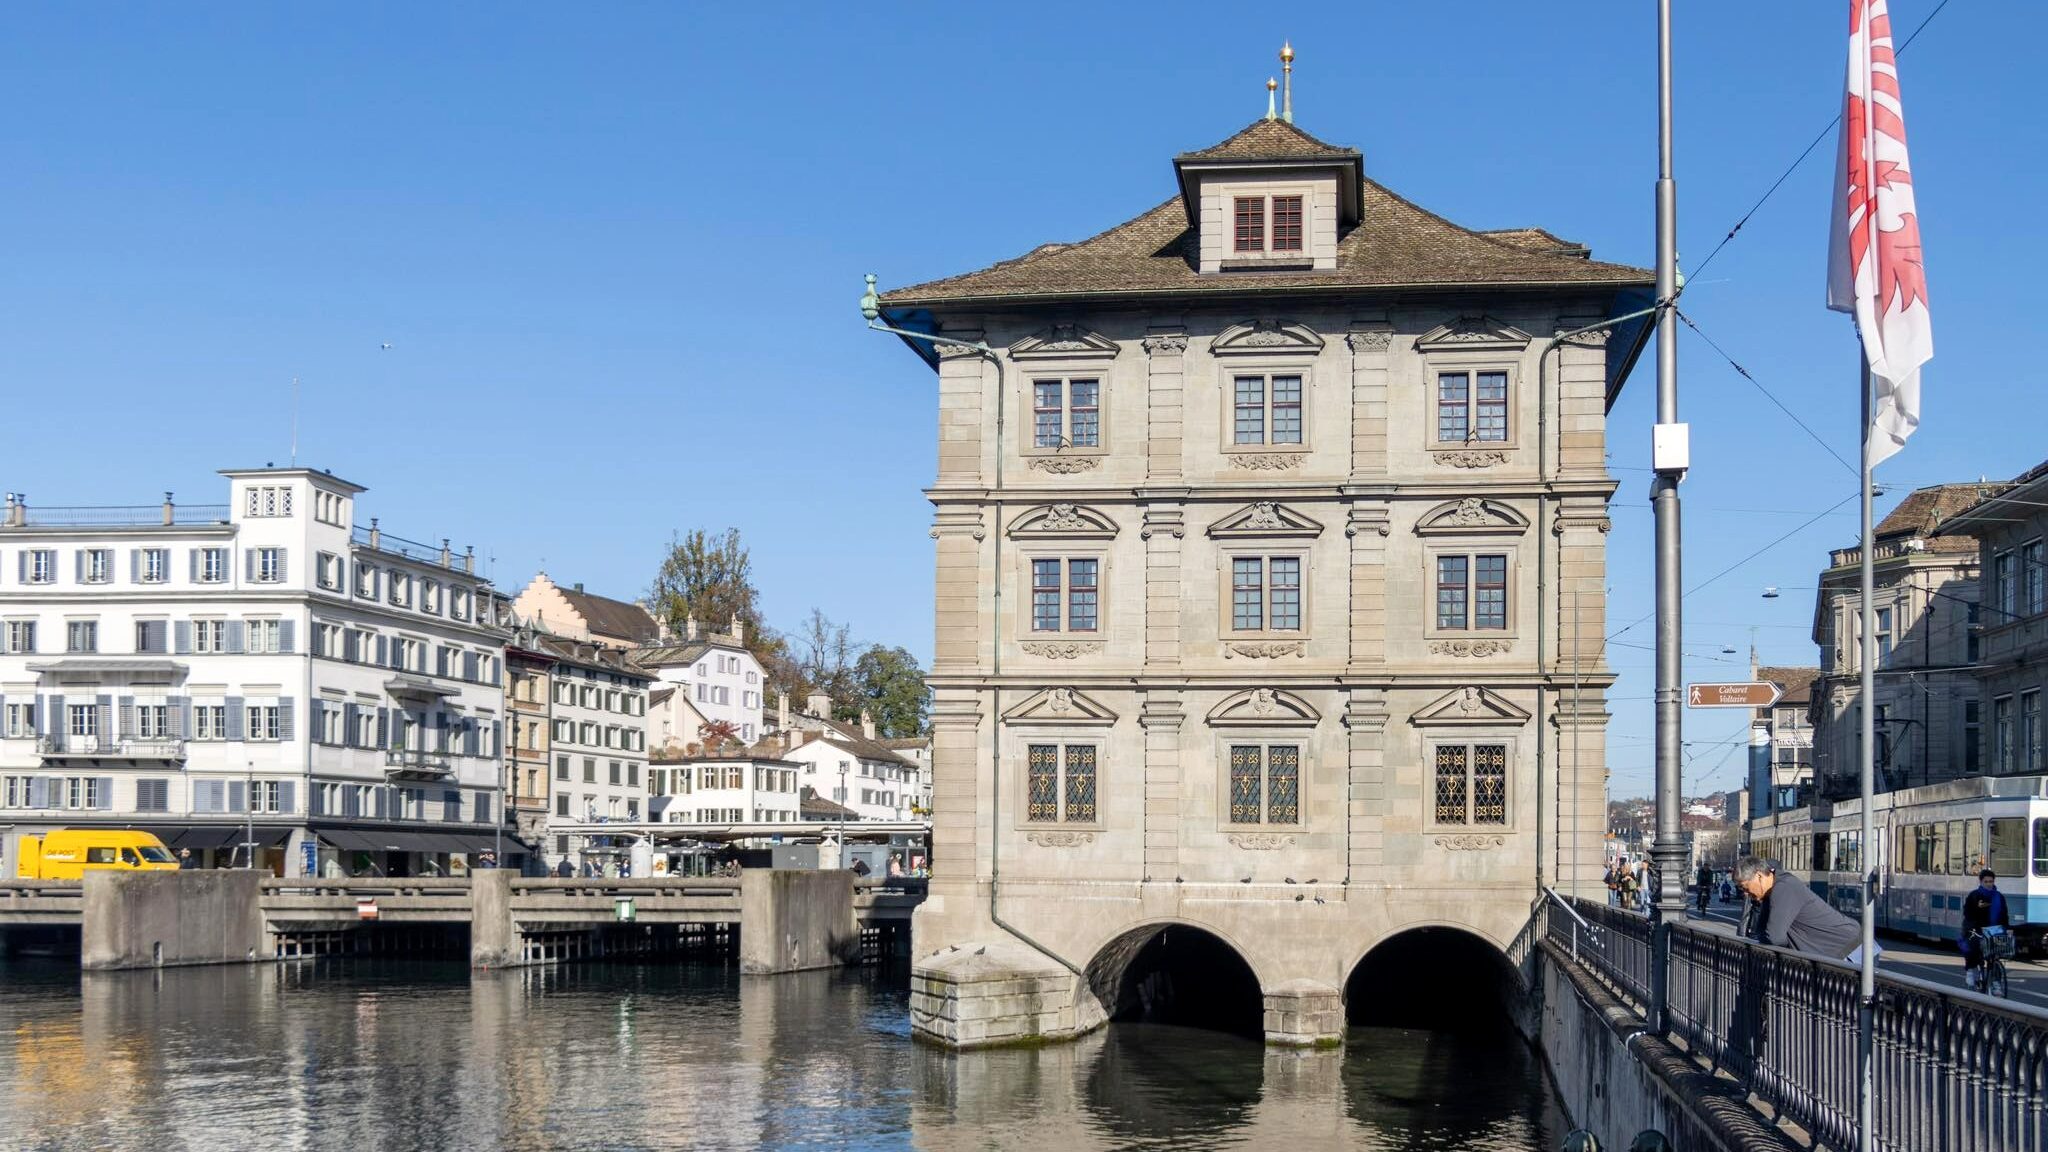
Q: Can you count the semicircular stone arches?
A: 2